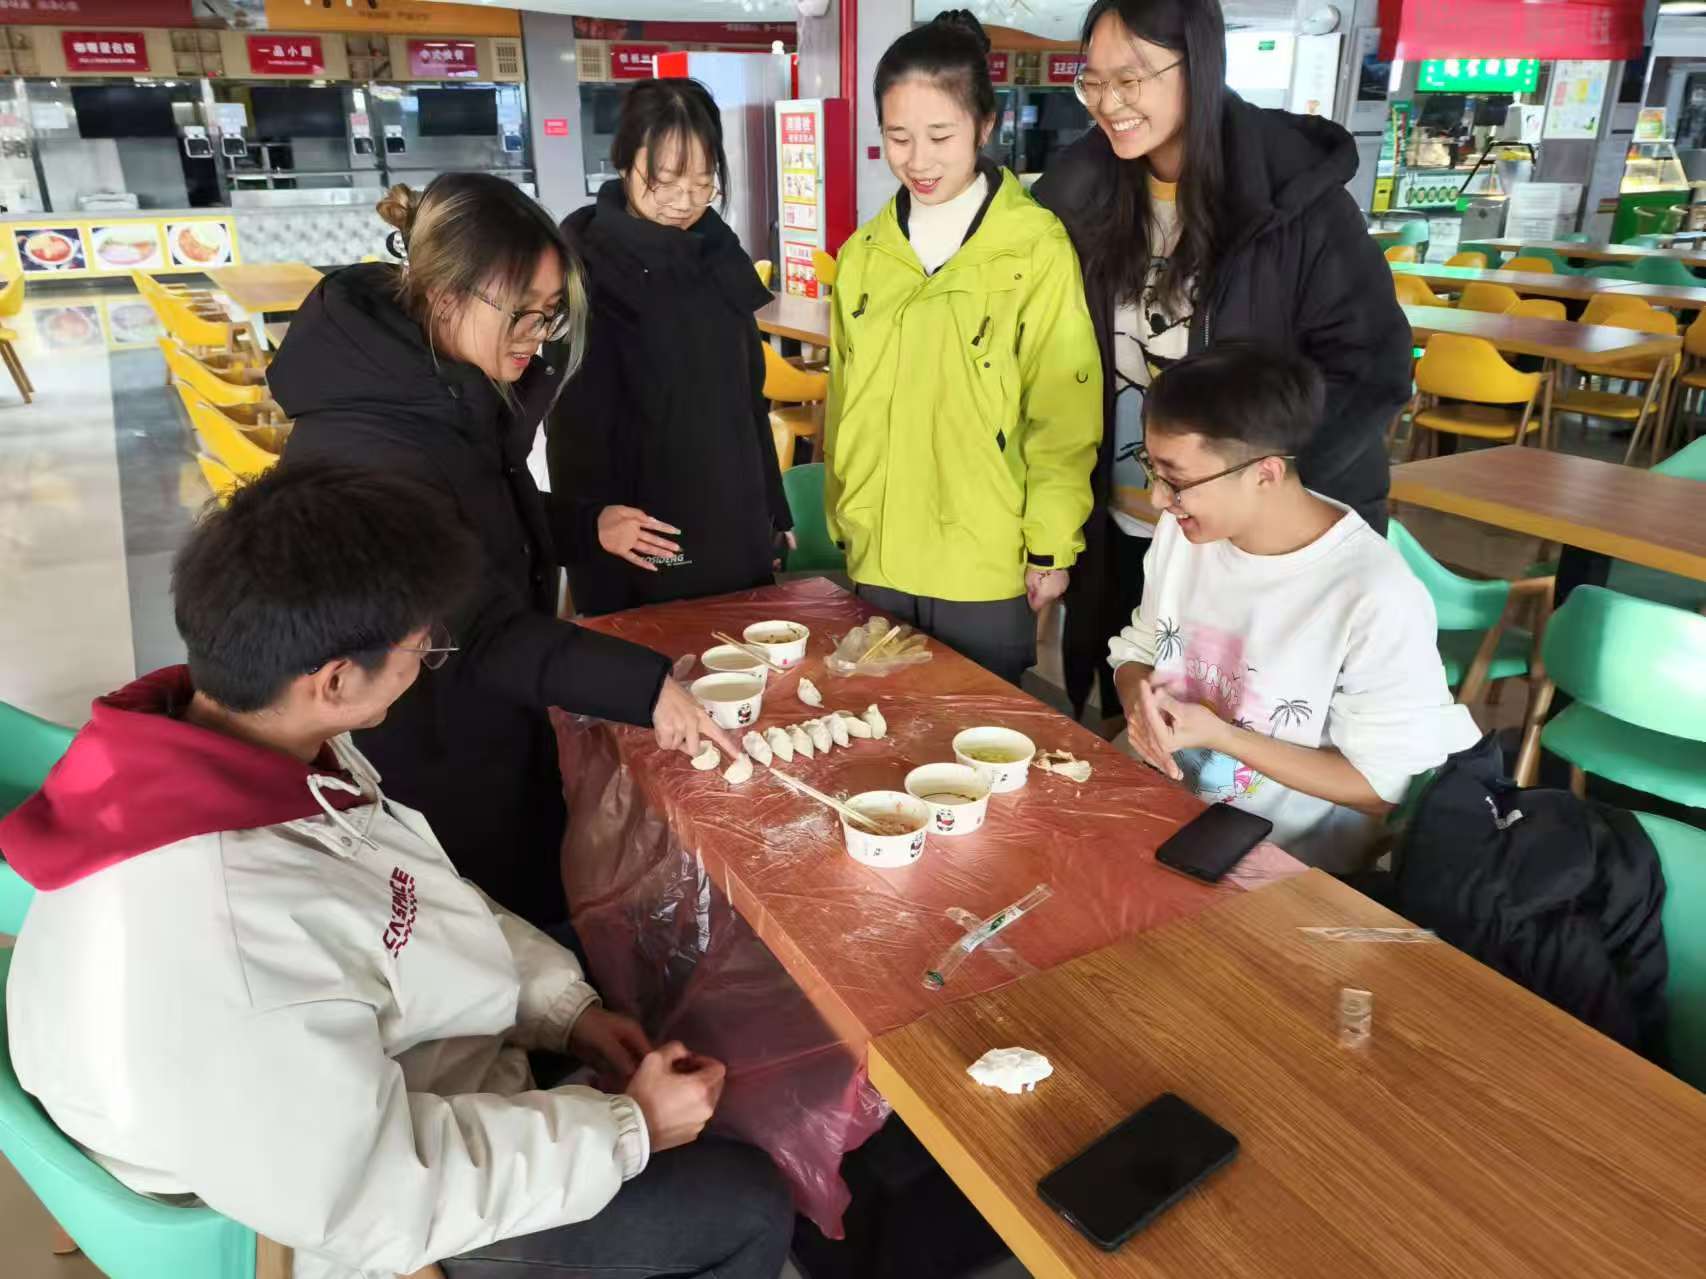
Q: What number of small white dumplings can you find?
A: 10